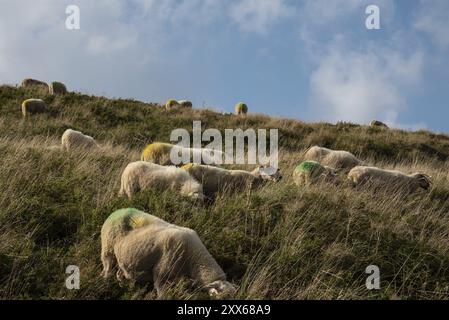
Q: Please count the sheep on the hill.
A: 15